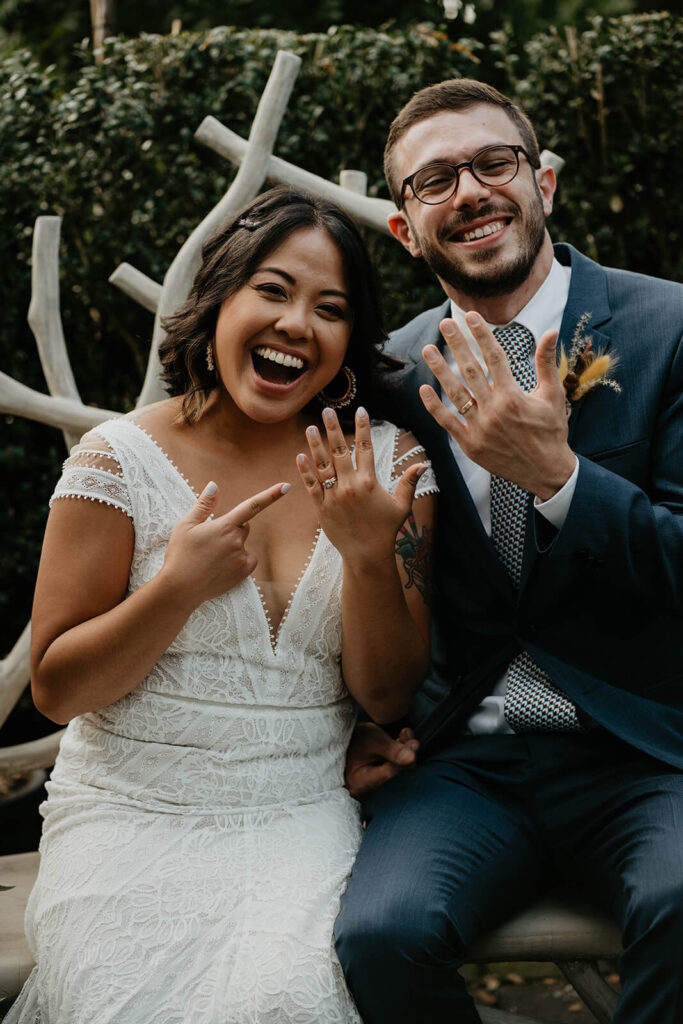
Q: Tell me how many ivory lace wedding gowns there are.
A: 1